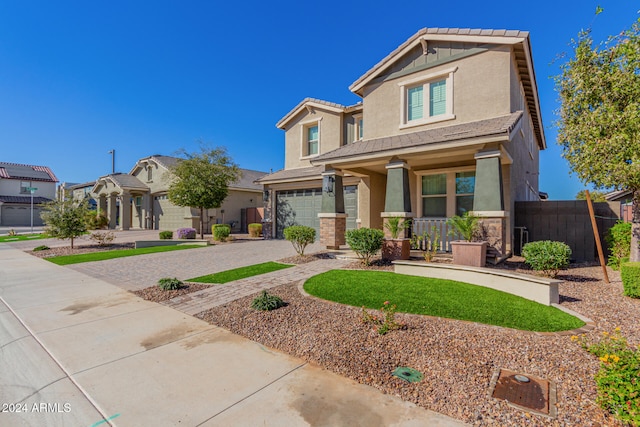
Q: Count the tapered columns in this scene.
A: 3